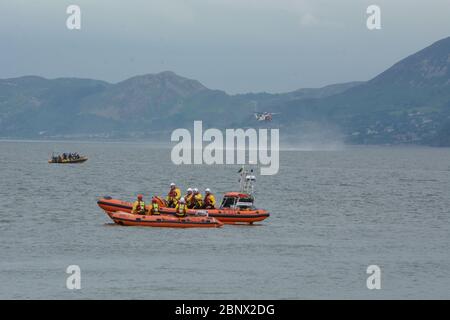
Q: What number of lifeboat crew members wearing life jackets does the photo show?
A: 7